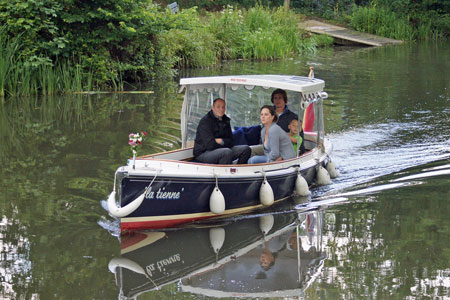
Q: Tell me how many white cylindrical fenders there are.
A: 5